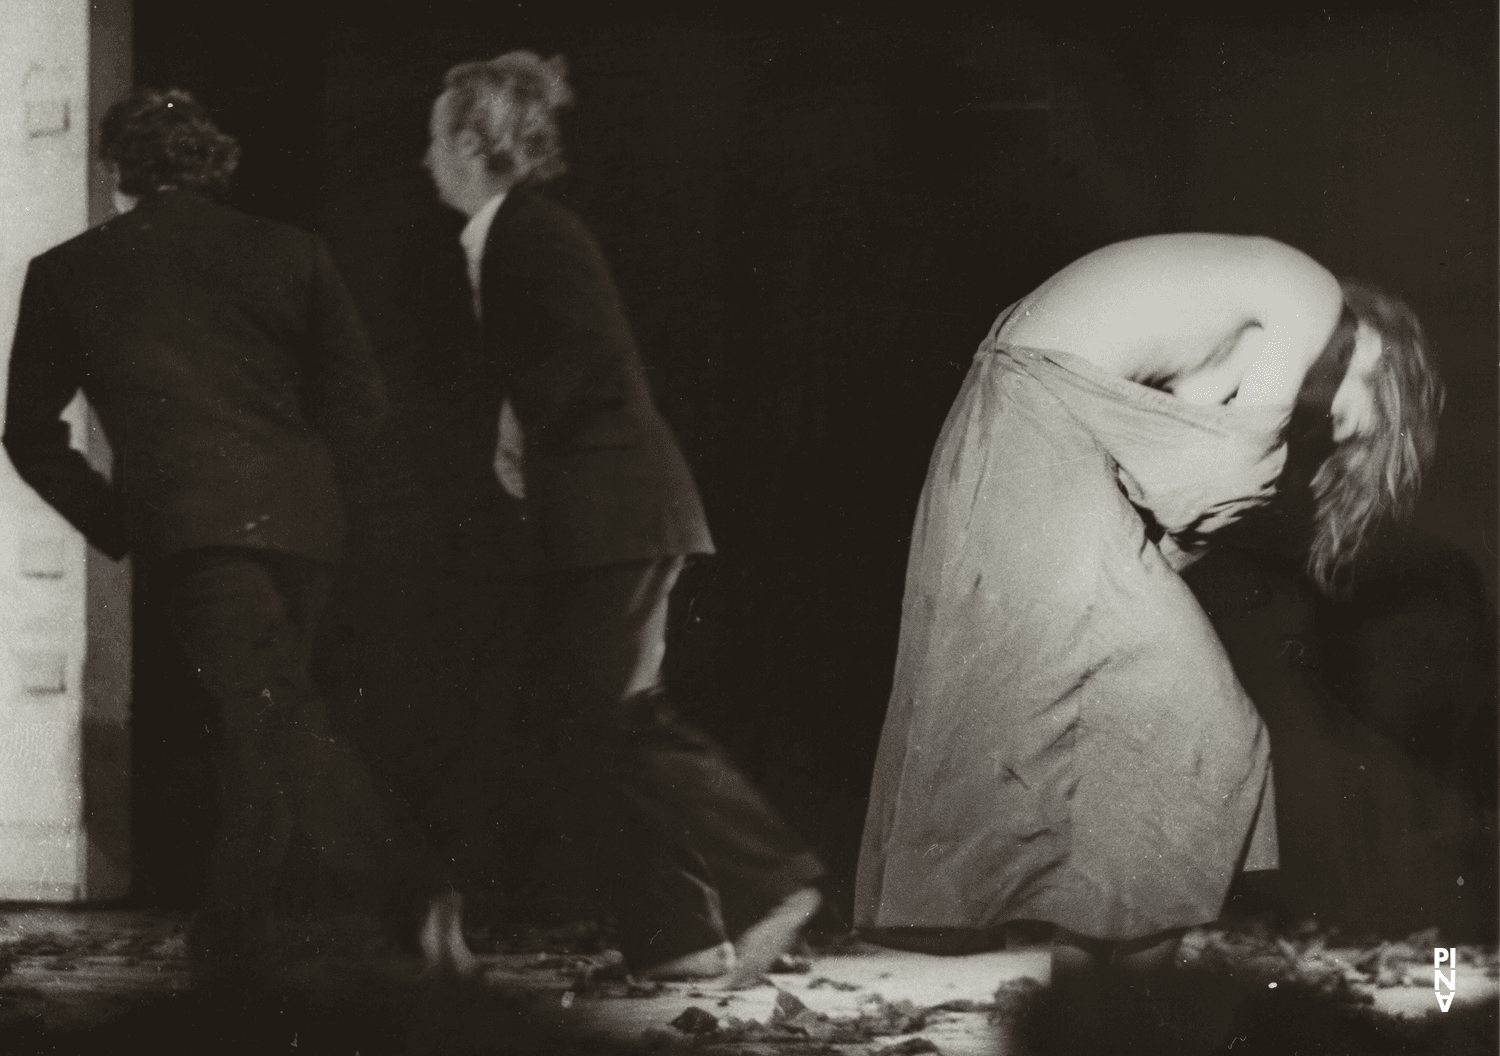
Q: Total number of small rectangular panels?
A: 3